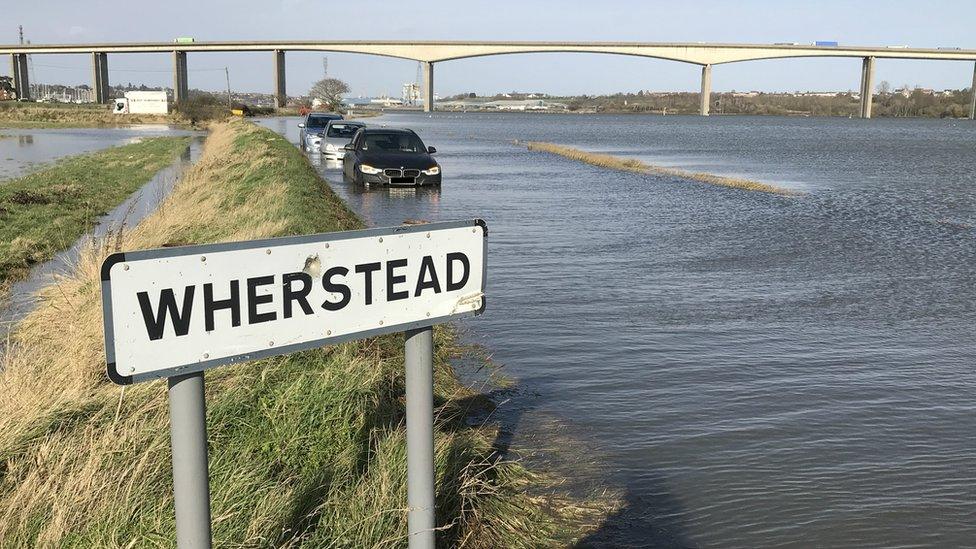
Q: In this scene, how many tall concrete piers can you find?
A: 8